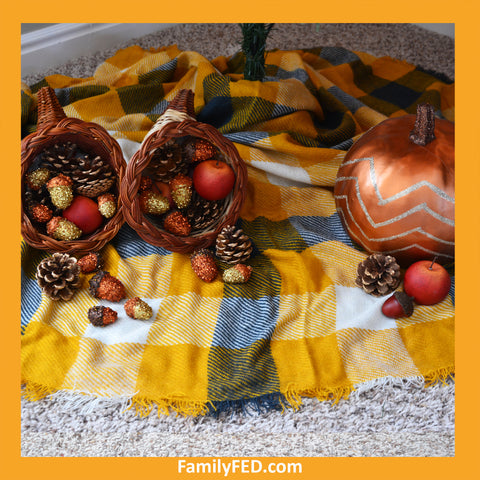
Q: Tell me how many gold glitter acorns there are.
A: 8